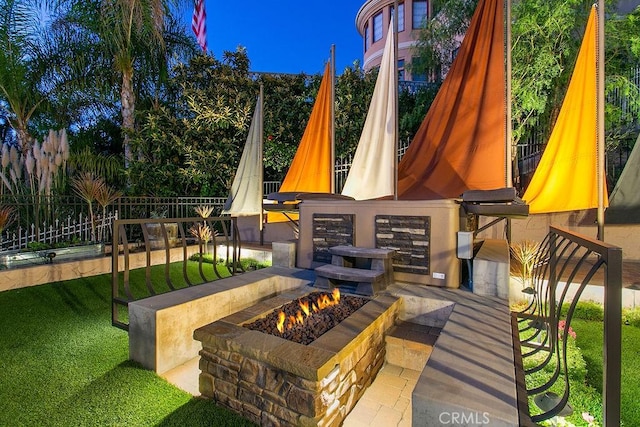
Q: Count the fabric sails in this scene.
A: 6